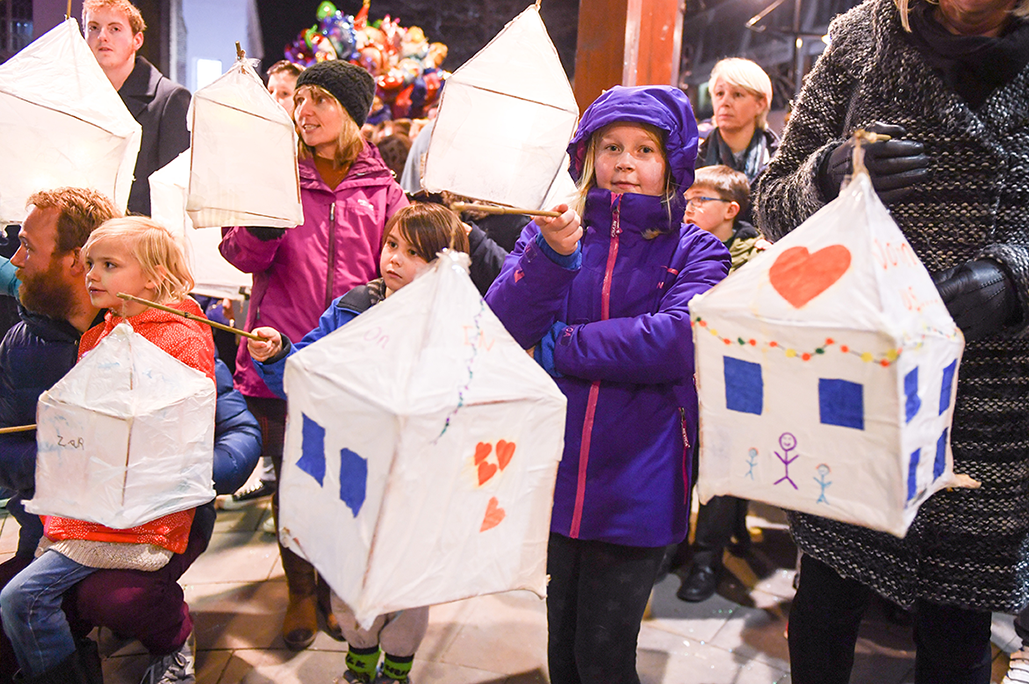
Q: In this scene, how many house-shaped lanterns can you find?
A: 7